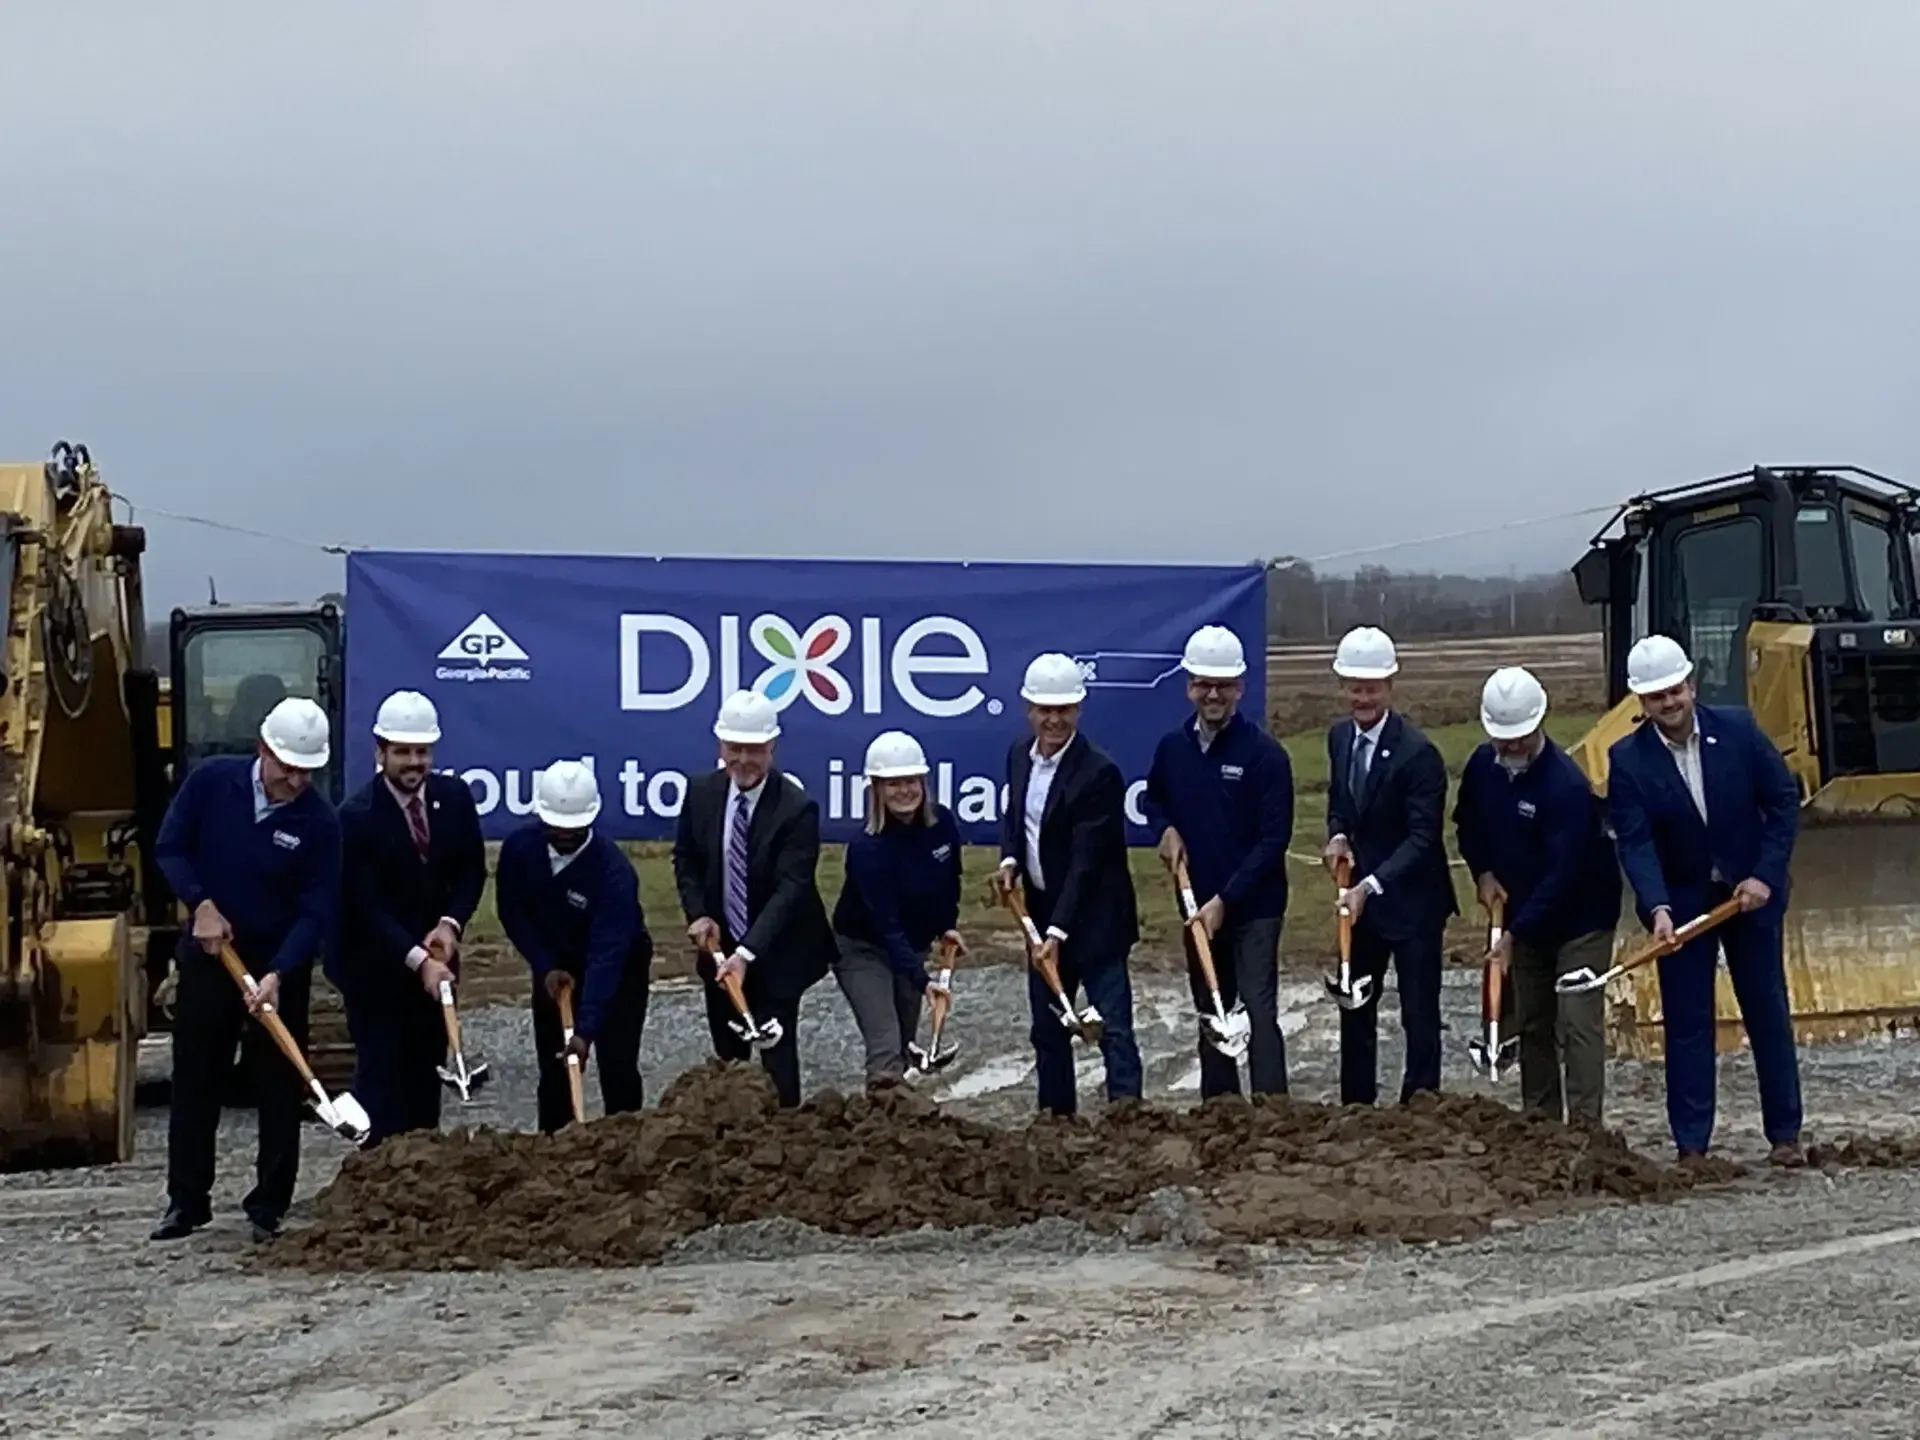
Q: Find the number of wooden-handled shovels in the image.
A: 10